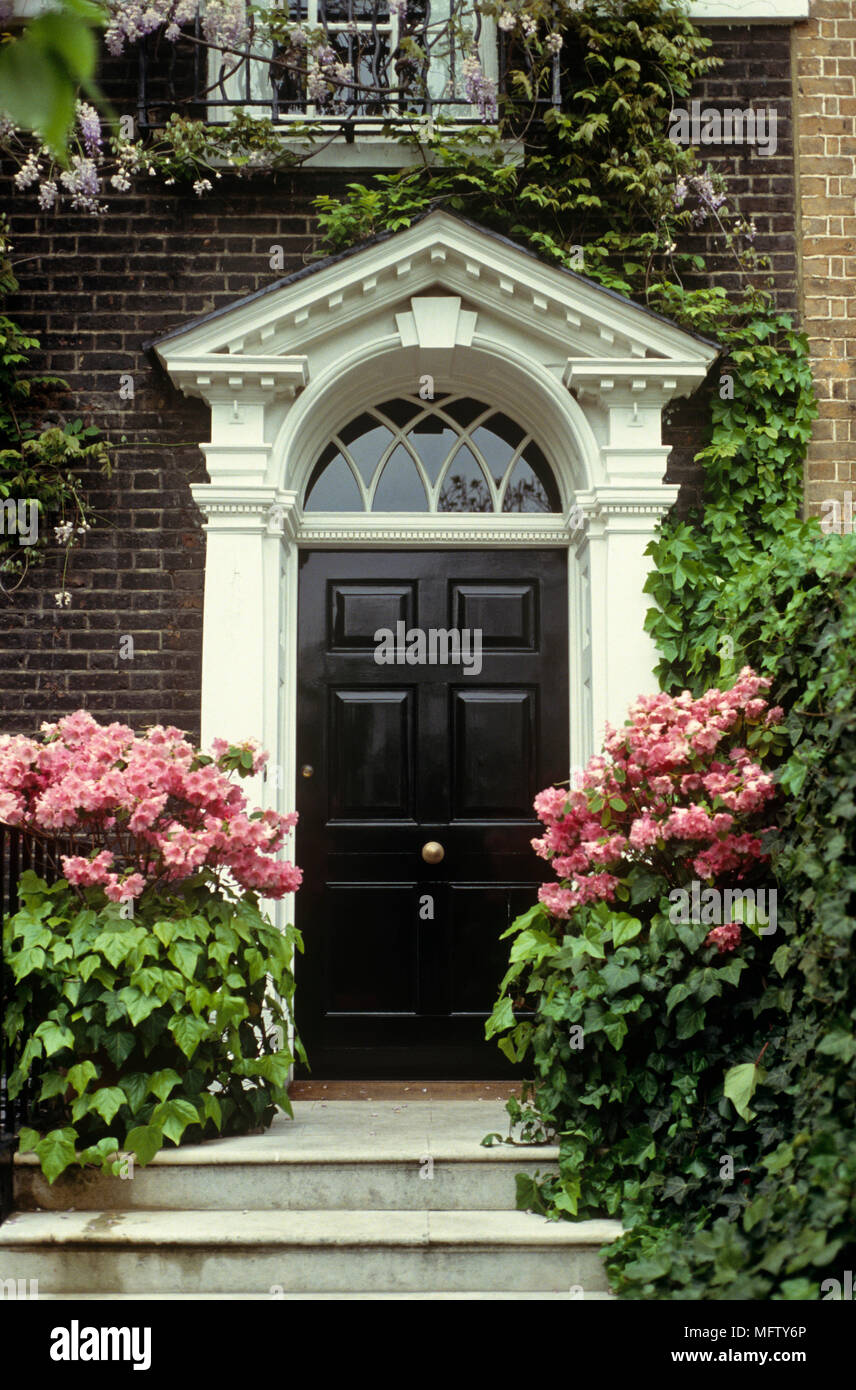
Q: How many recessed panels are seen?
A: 6